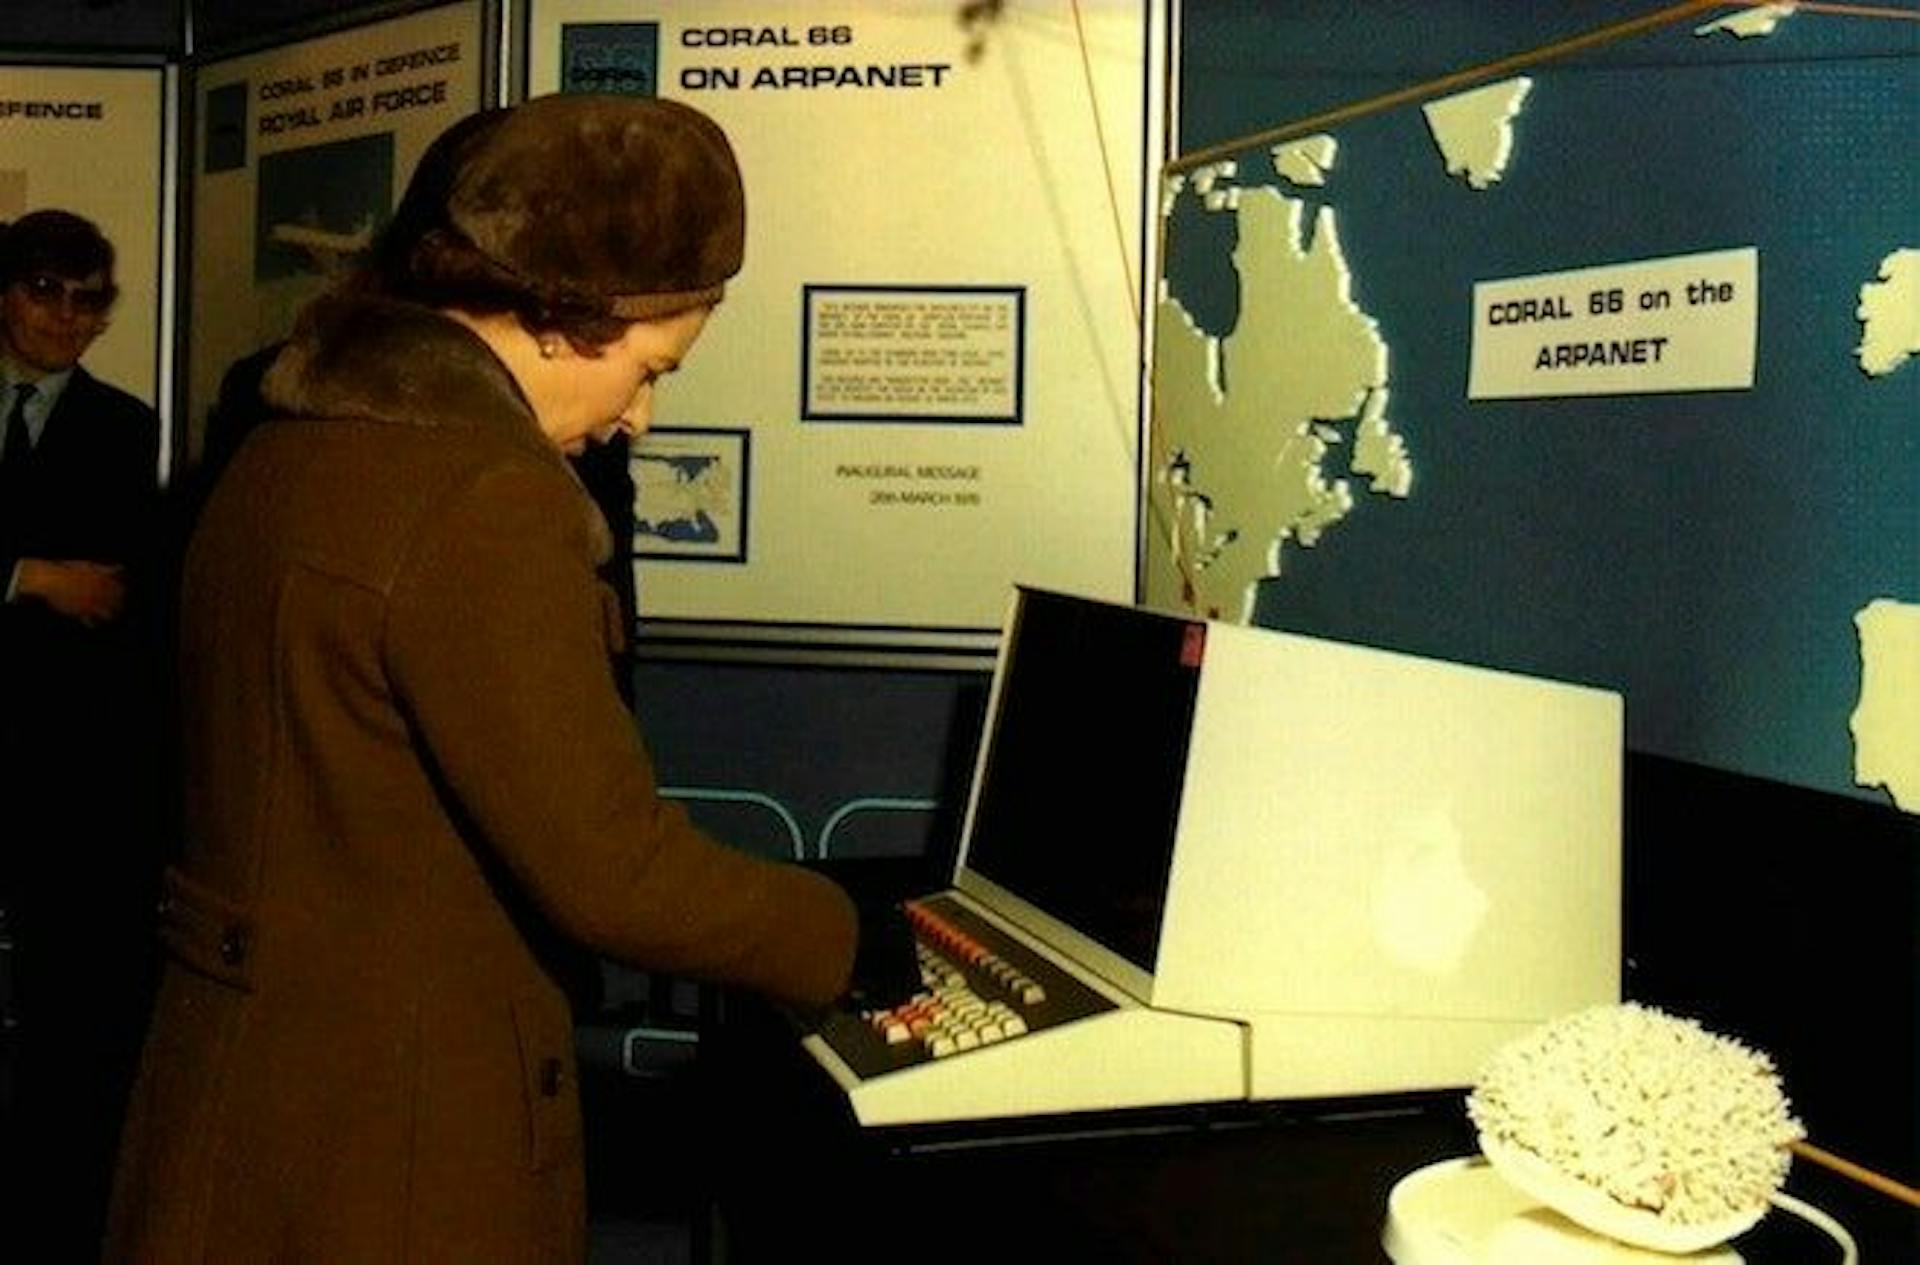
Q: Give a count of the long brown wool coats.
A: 1